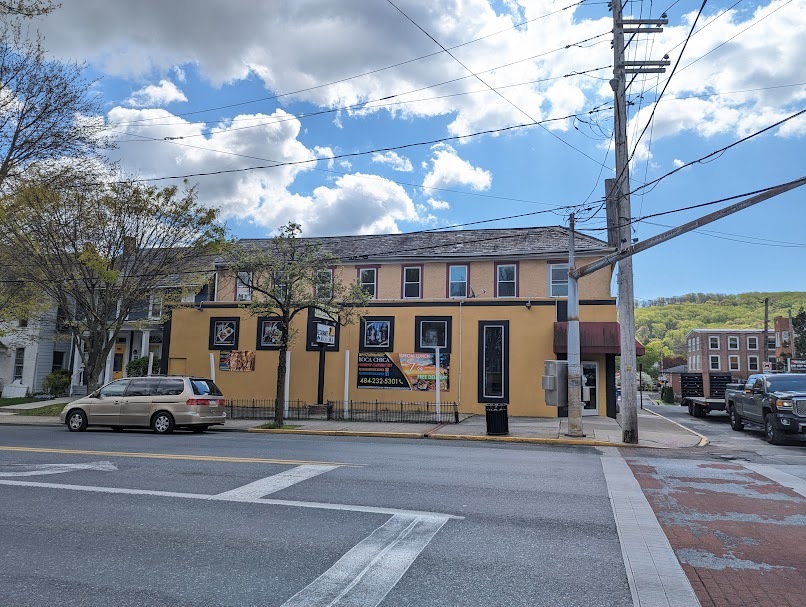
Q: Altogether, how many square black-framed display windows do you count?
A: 5